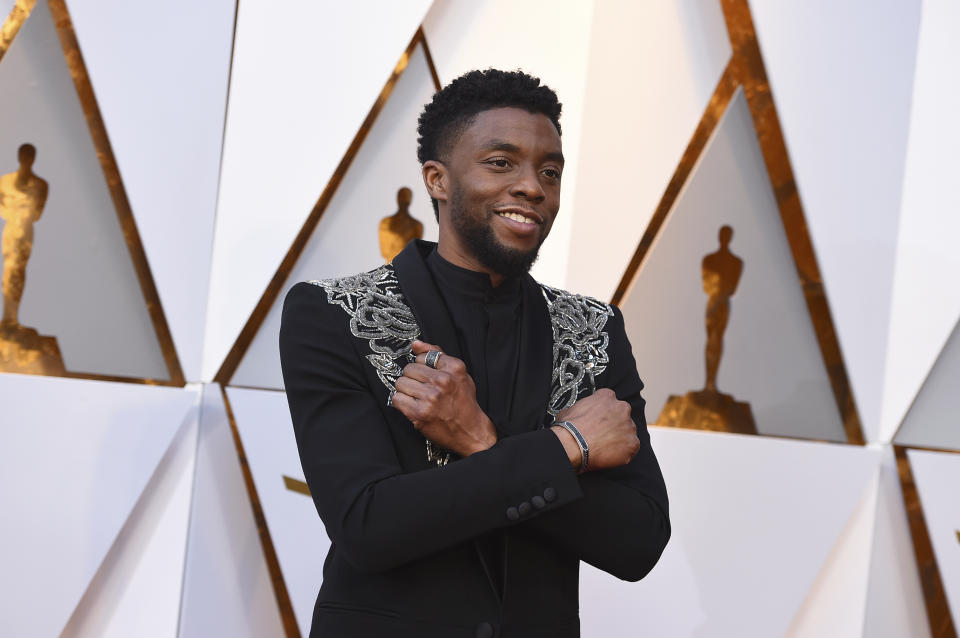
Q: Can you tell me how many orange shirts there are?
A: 0